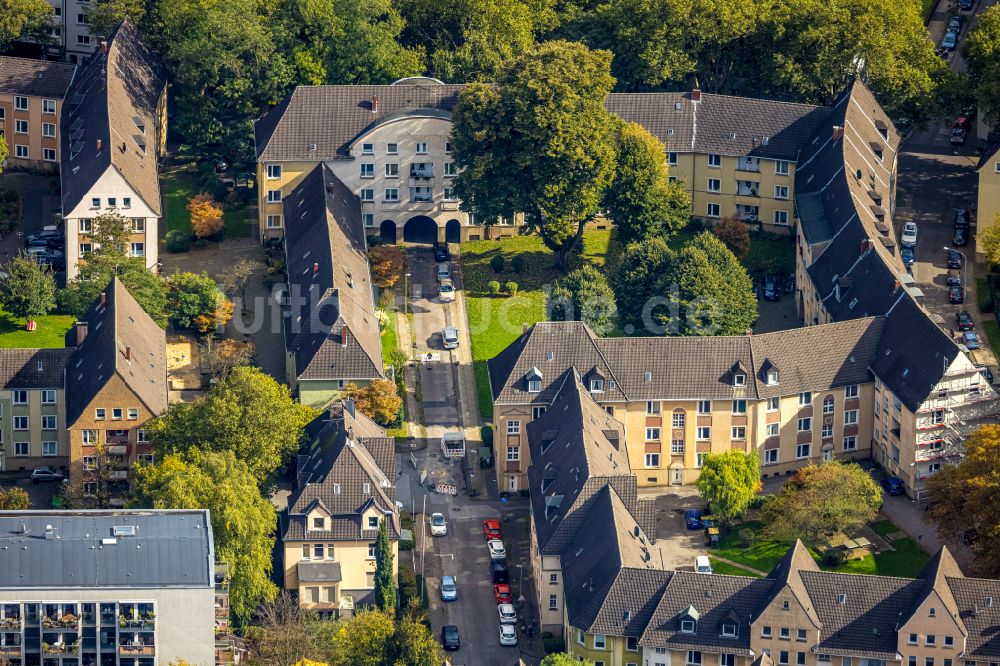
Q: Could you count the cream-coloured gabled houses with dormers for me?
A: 1